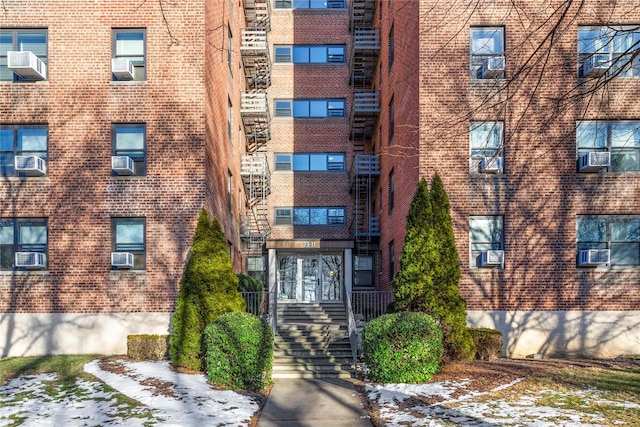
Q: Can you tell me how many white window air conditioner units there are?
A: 12